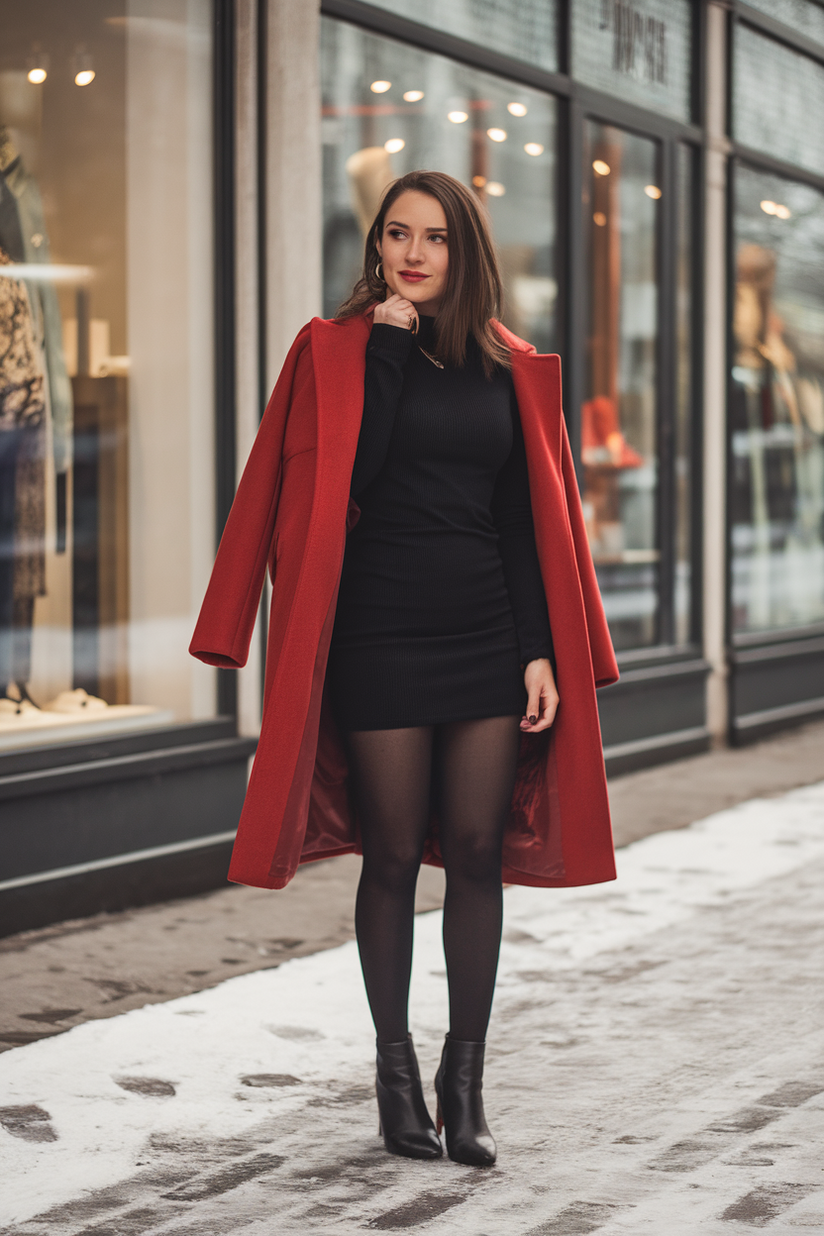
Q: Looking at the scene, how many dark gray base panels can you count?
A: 3